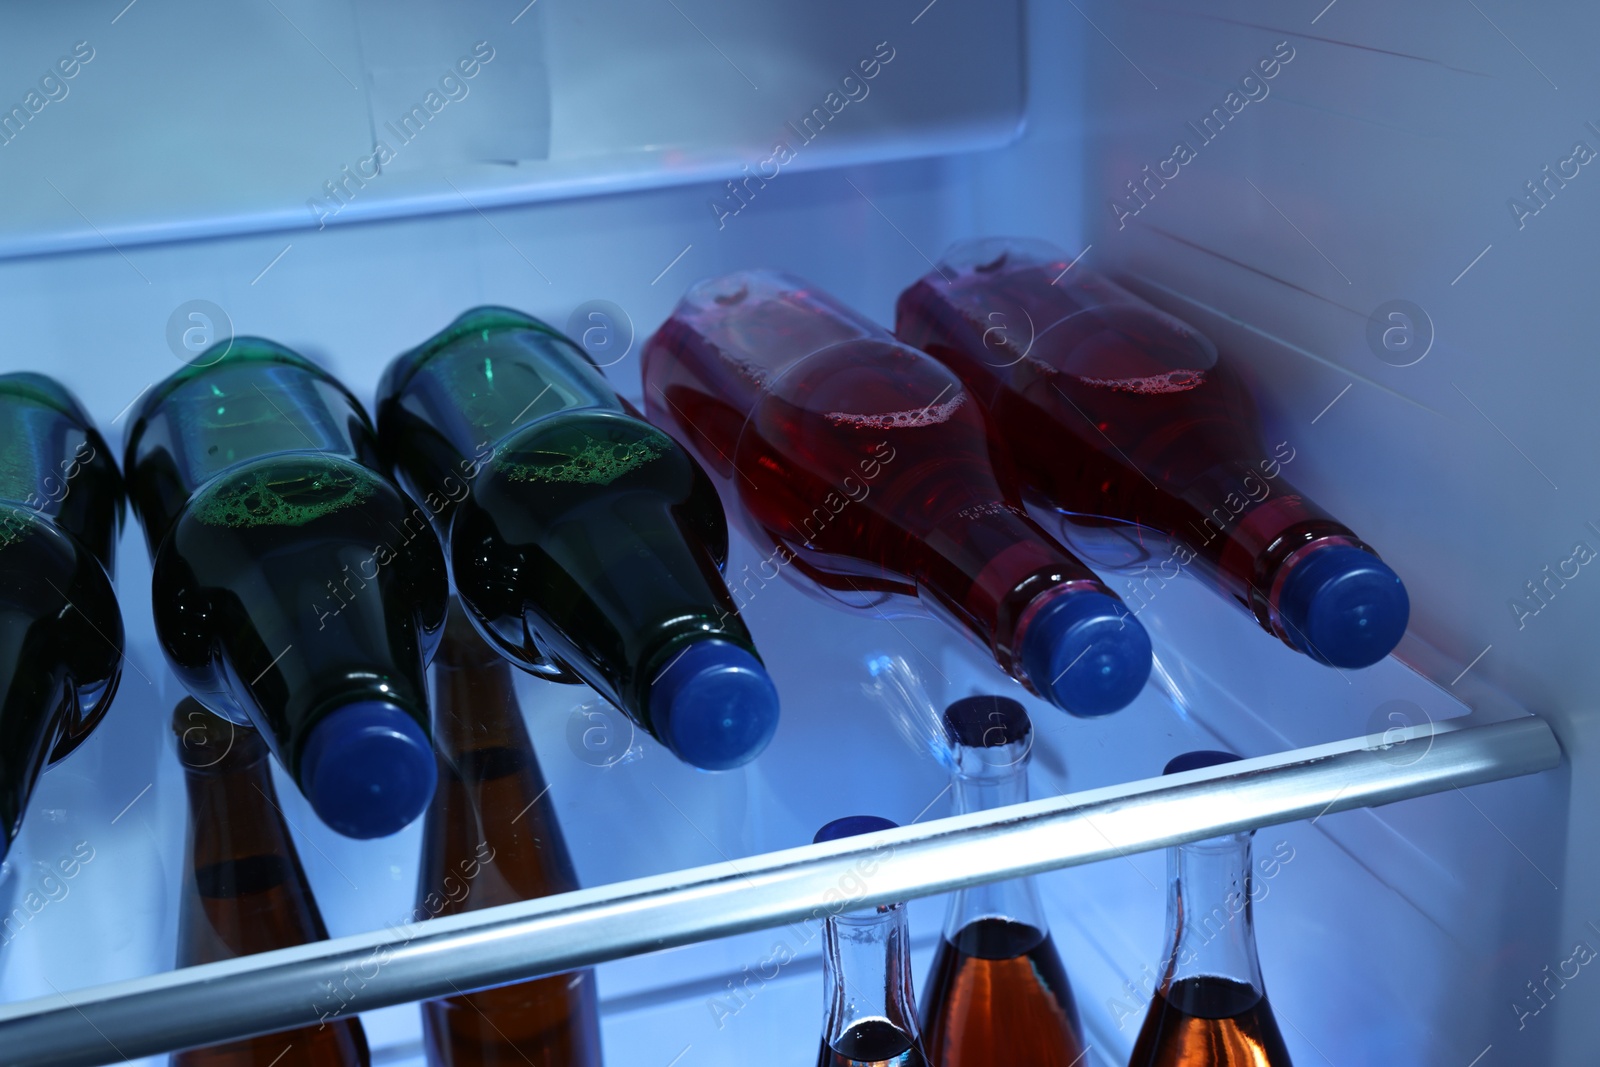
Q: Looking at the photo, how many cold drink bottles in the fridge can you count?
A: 10